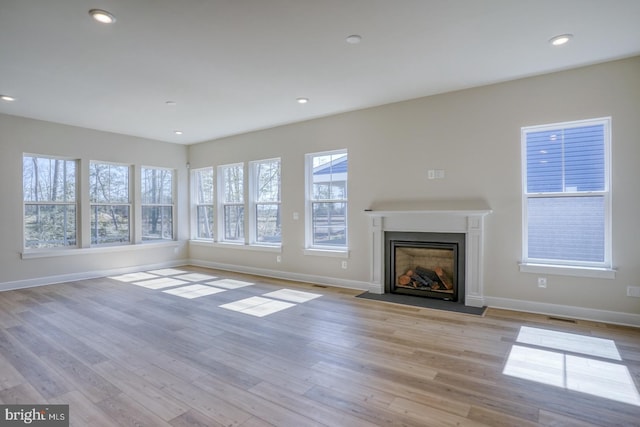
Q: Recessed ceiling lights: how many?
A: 5